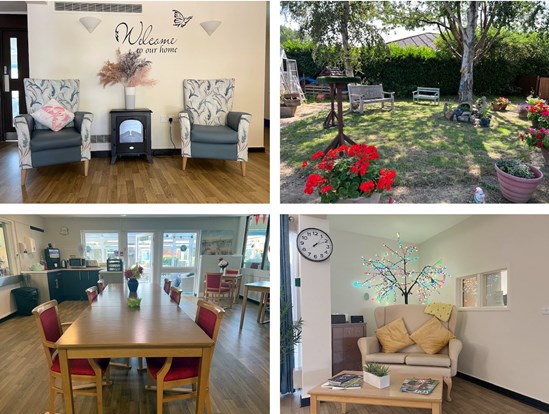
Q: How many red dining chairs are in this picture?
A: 8